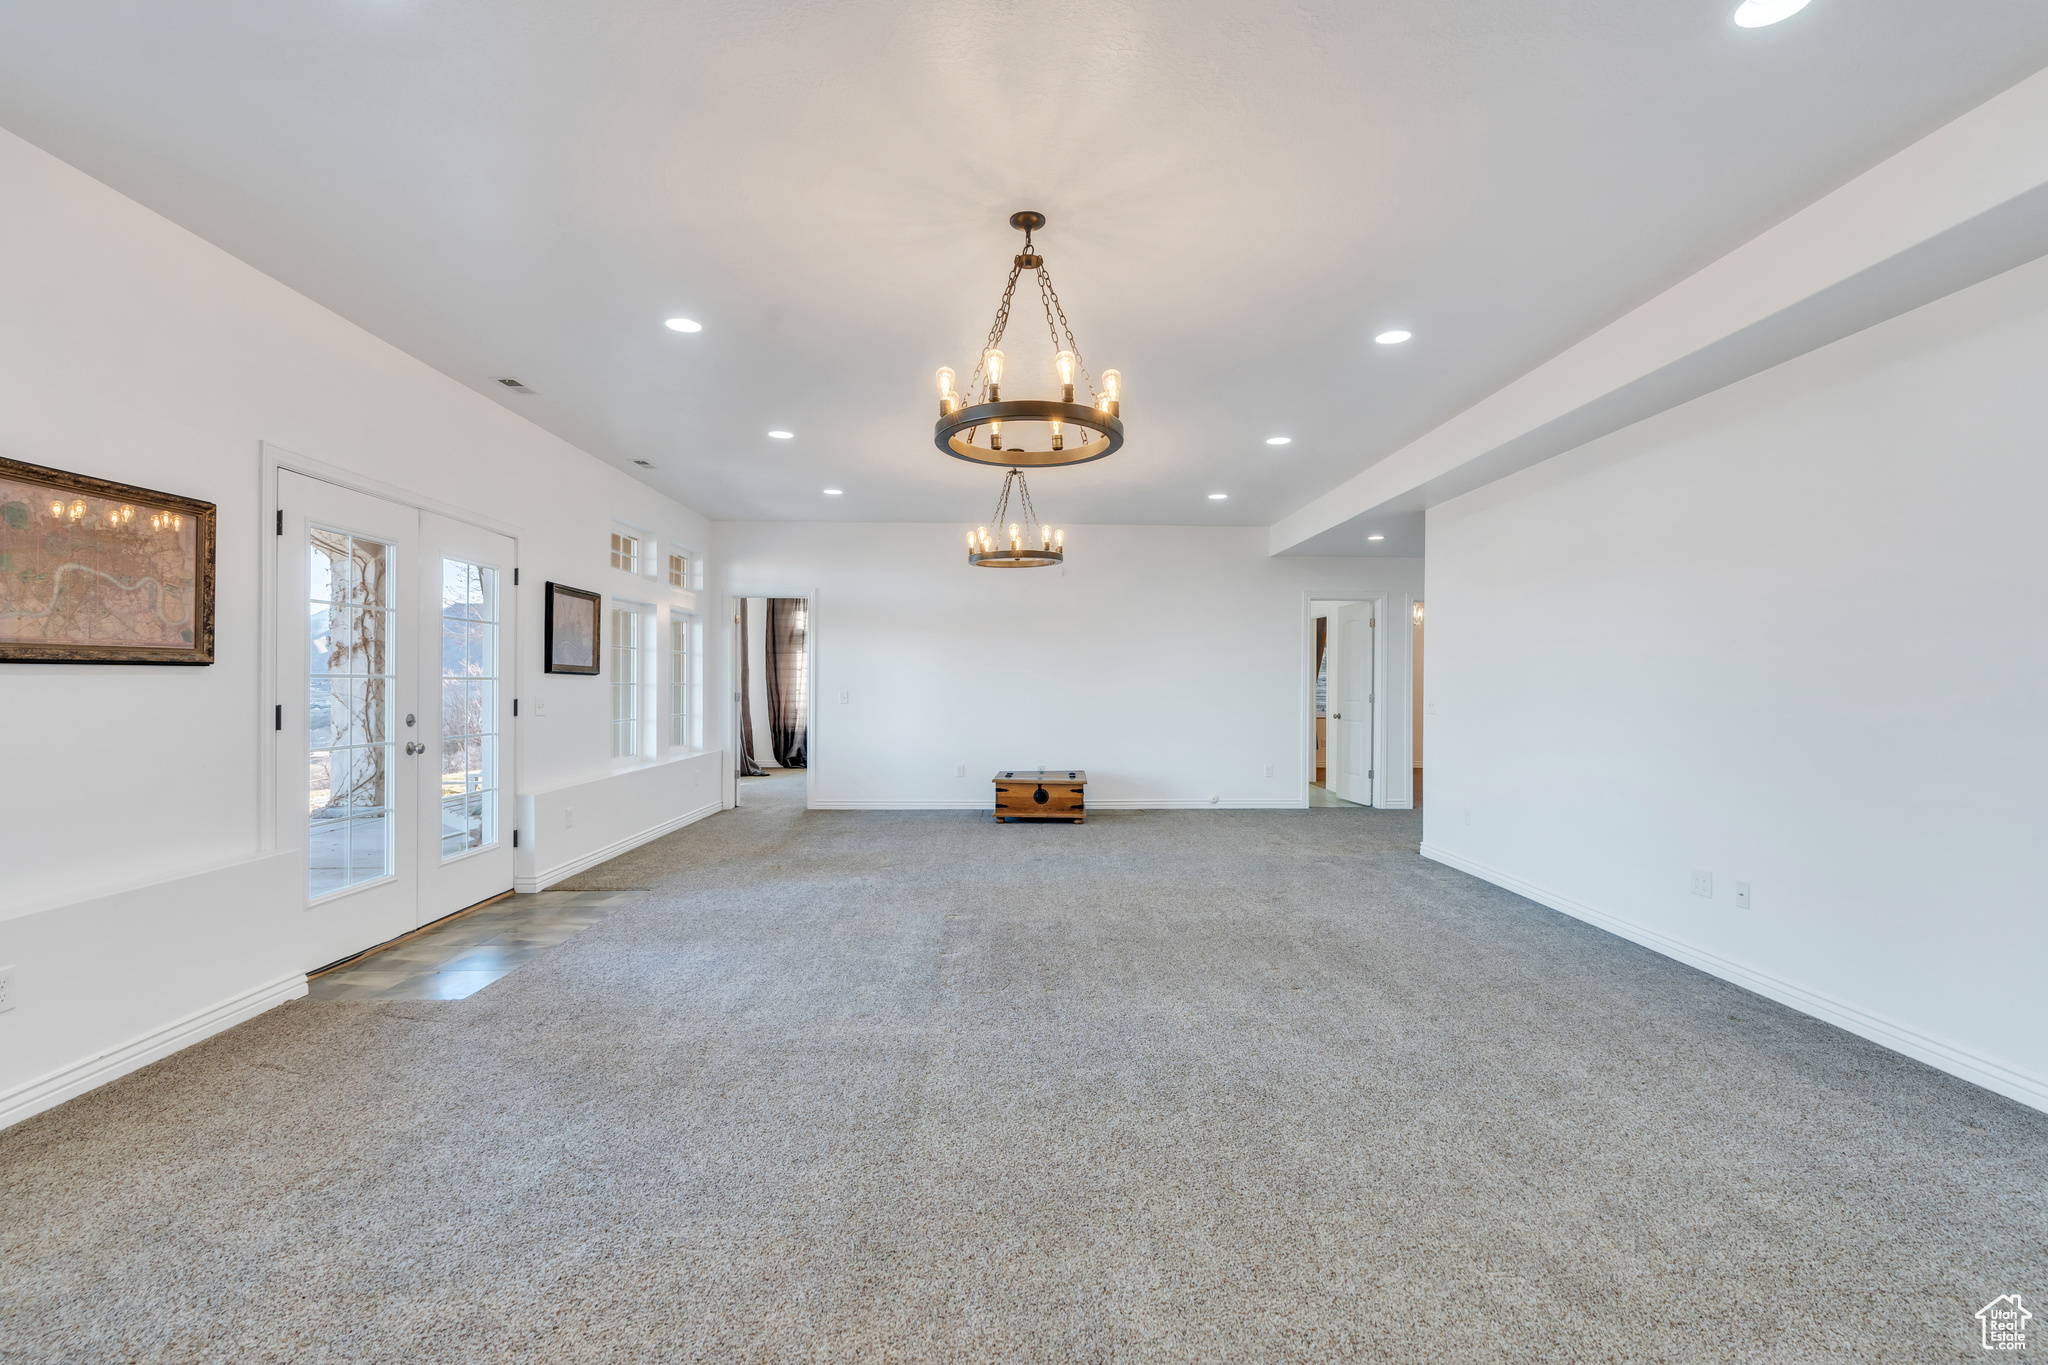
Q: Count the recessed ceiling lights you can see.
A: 8